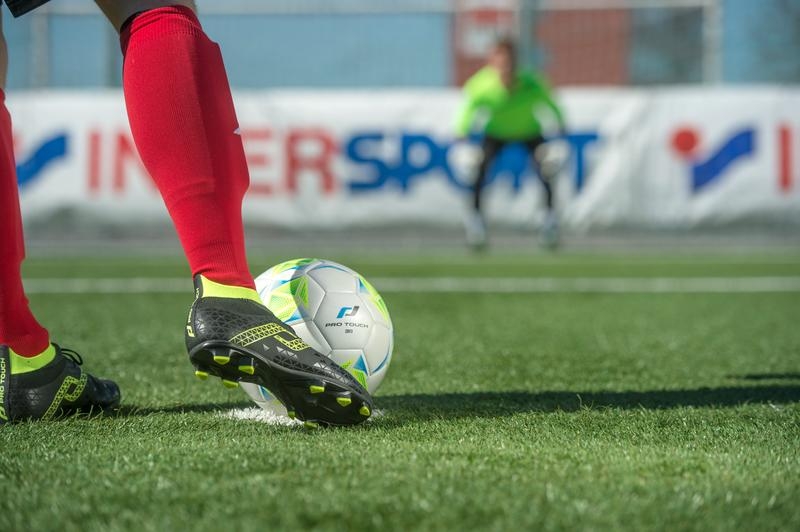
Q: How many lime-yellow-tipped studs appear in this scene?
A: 9